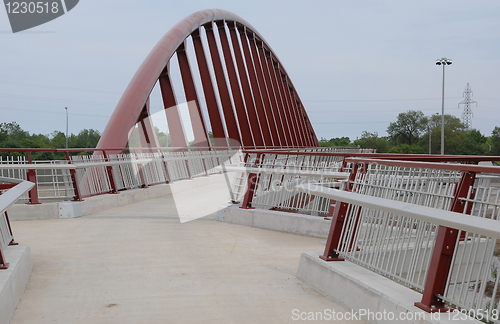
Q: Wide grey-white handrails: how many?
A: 4